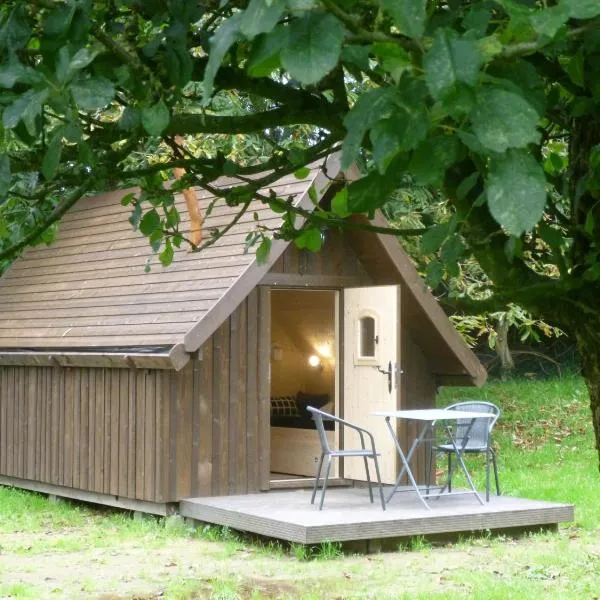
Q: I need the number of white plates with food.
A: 0